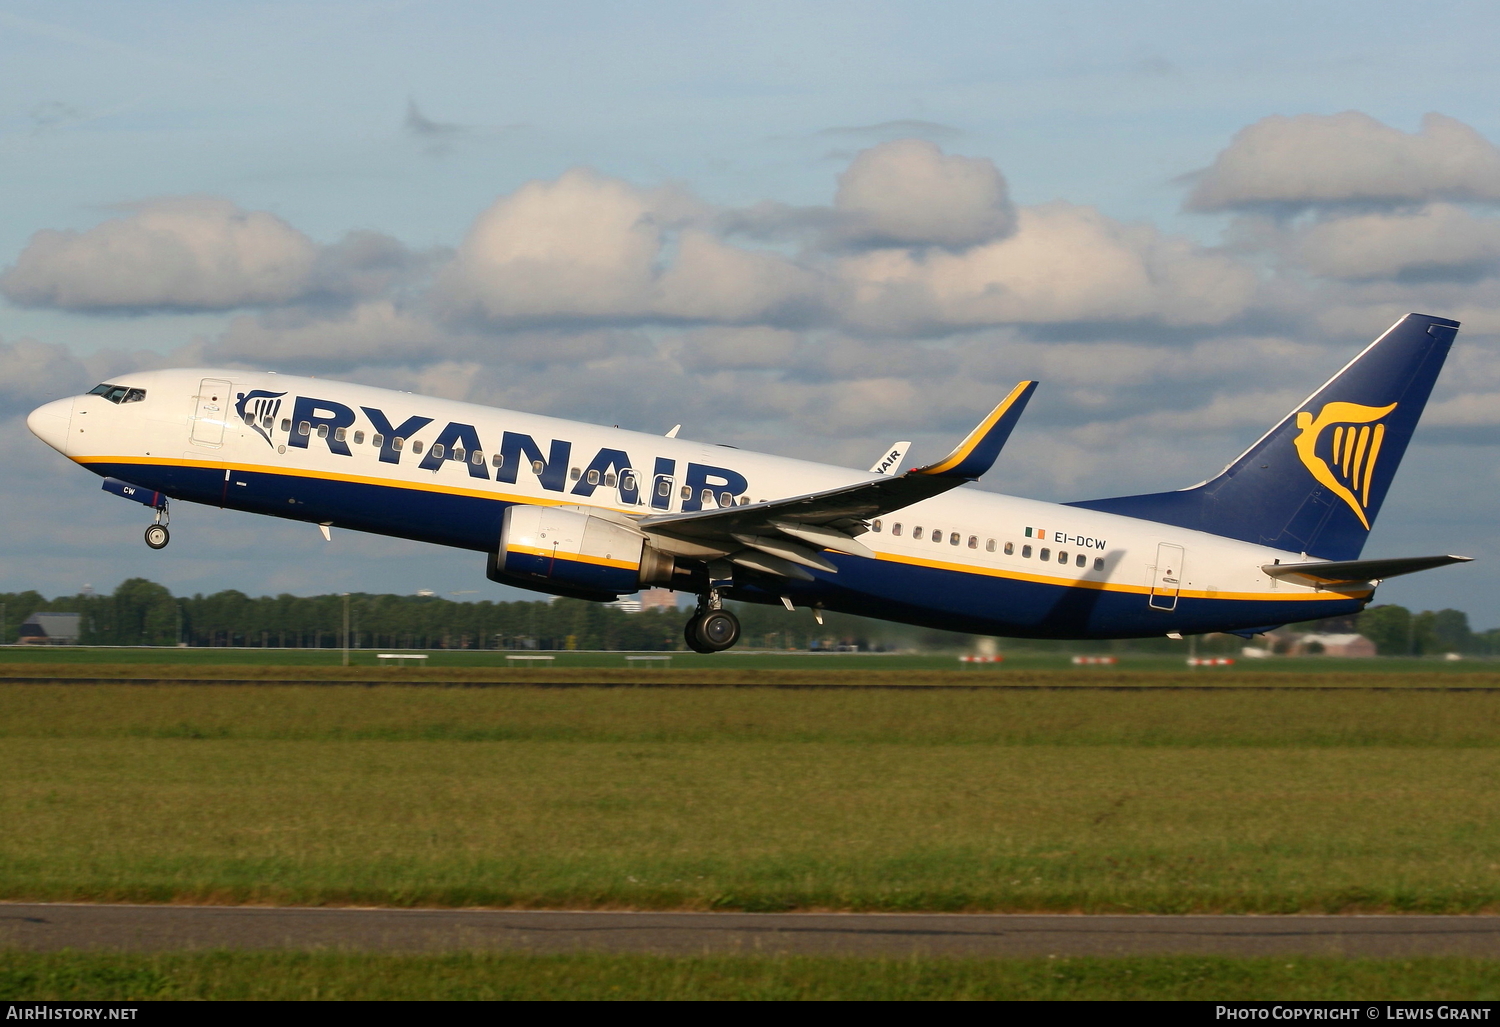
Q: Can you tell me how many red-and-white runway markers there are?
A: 3